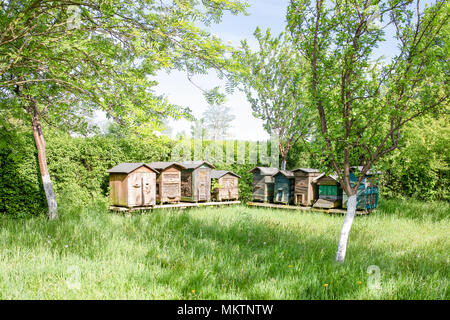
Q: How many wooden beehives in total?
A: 9